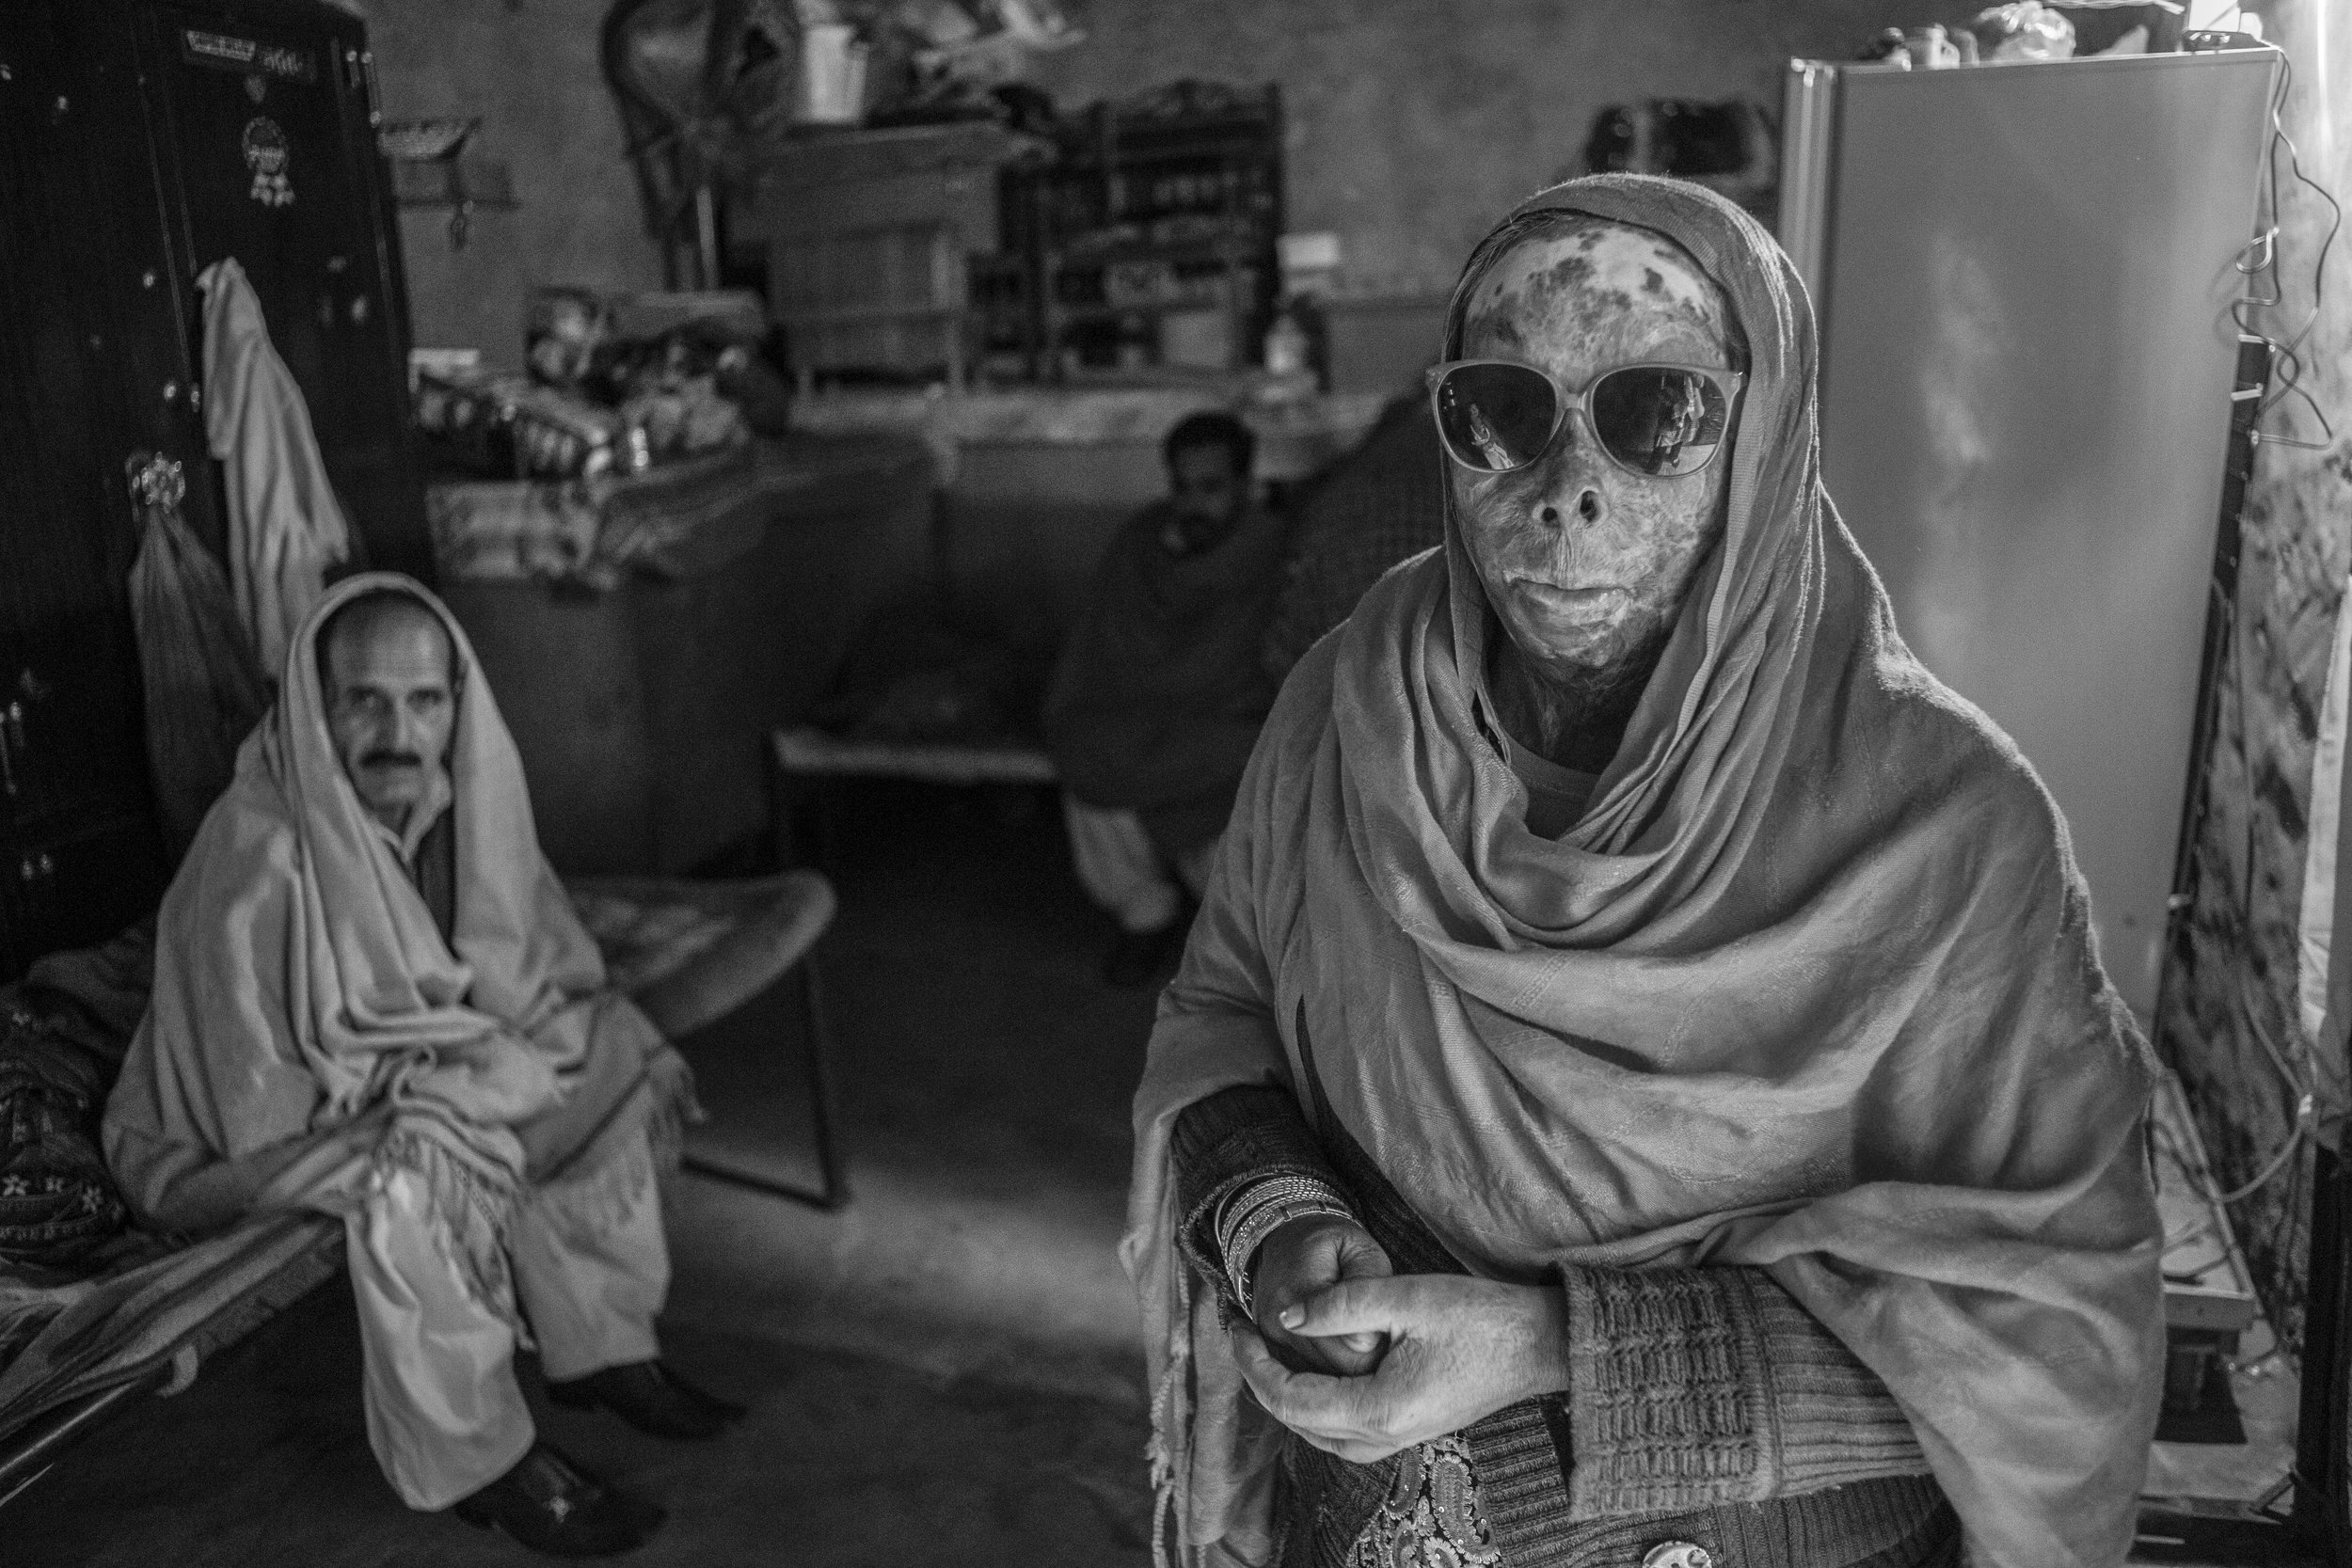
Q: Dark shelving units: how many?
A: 1